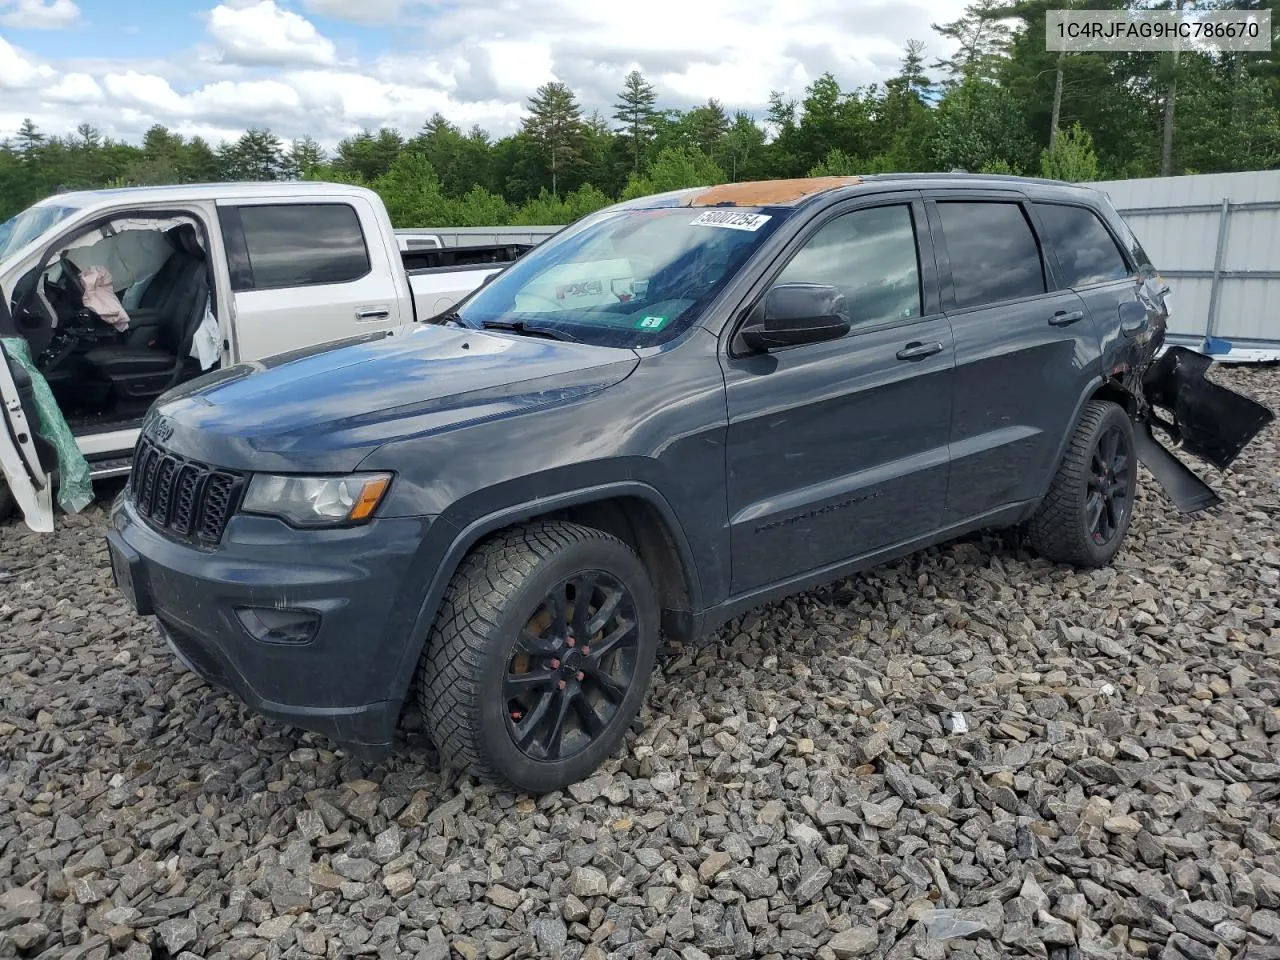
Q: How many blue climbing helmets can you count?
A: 0